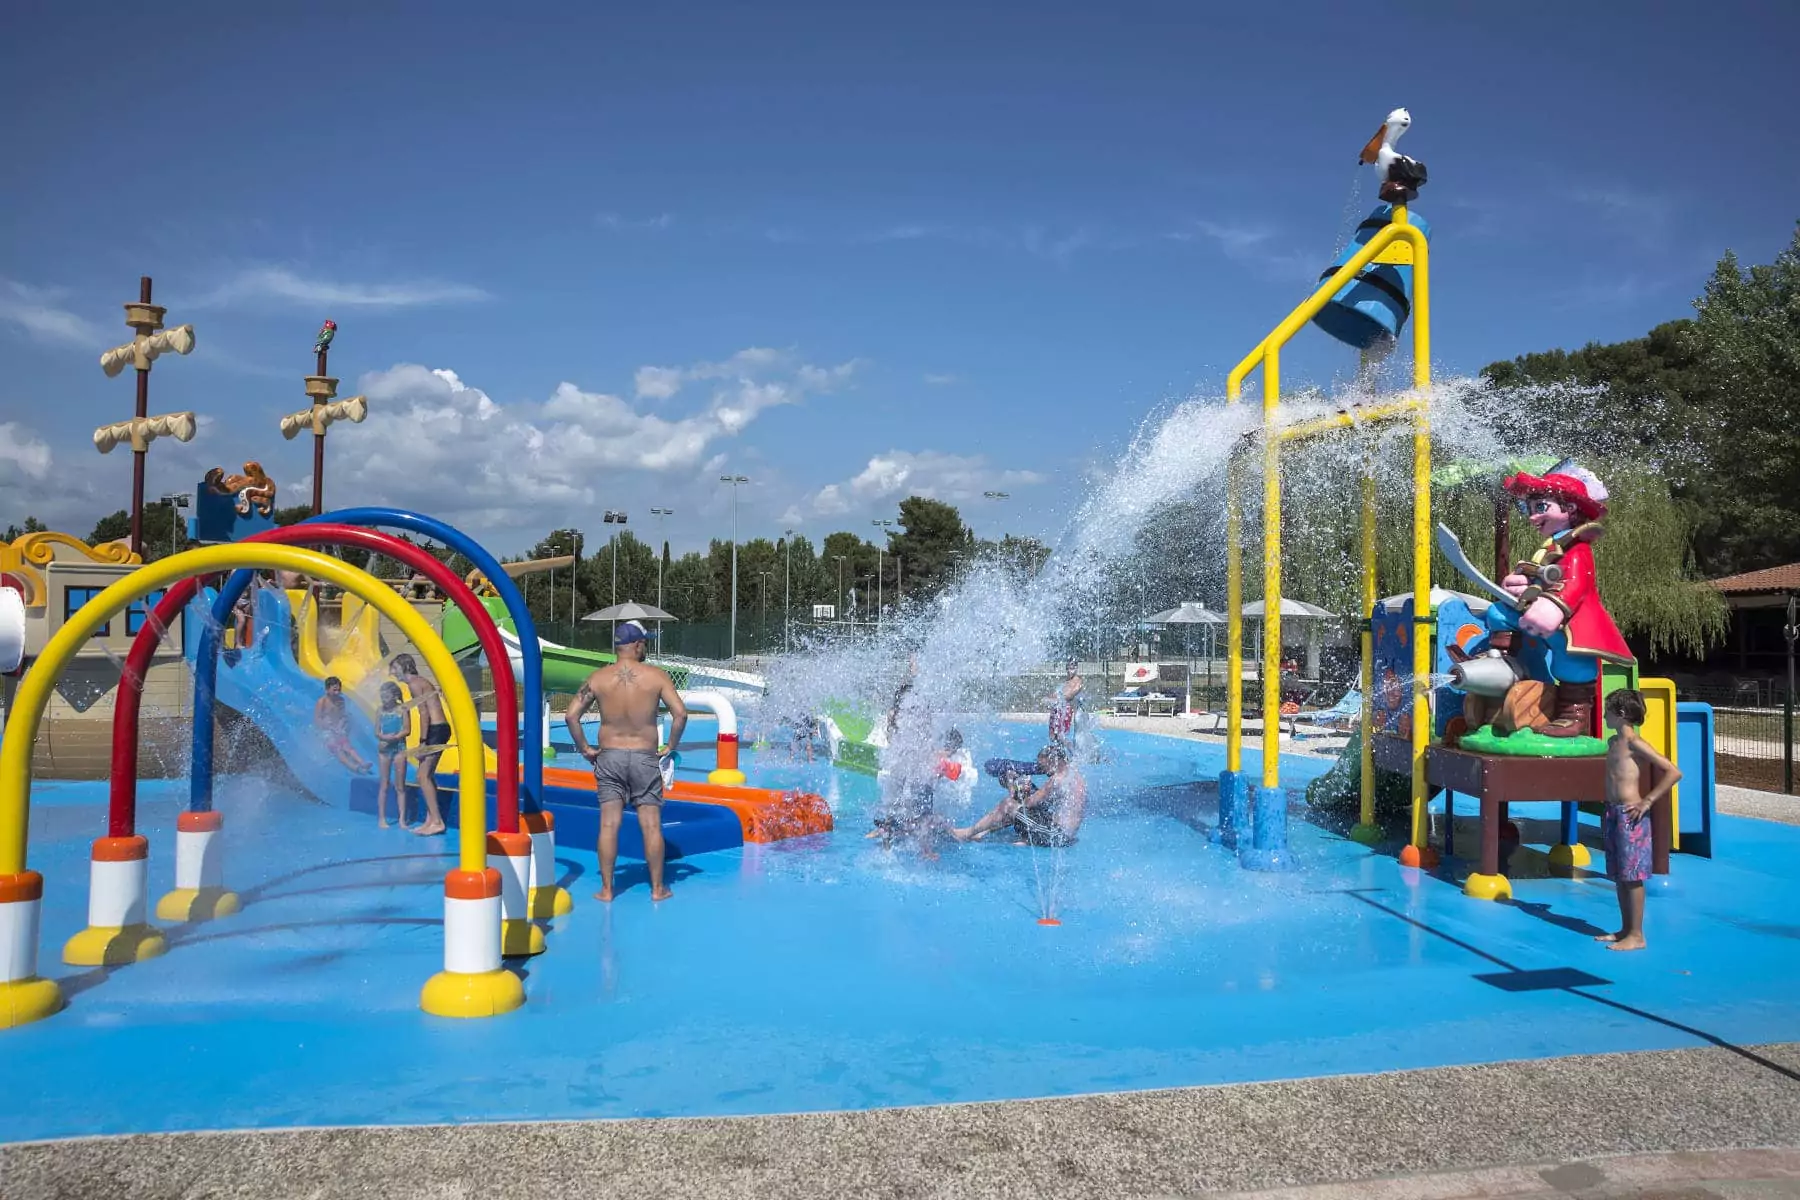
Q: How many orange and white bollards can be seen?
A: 6